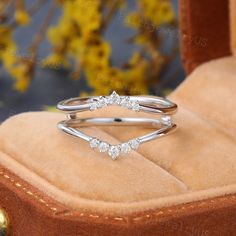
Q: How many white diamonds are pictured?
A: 10